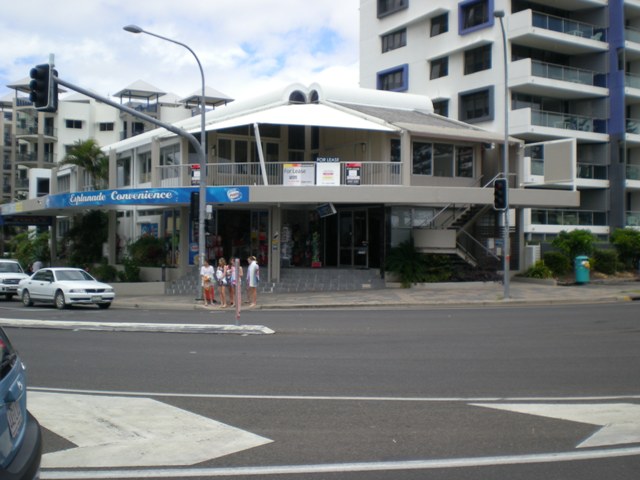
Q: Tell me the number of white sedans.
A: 1